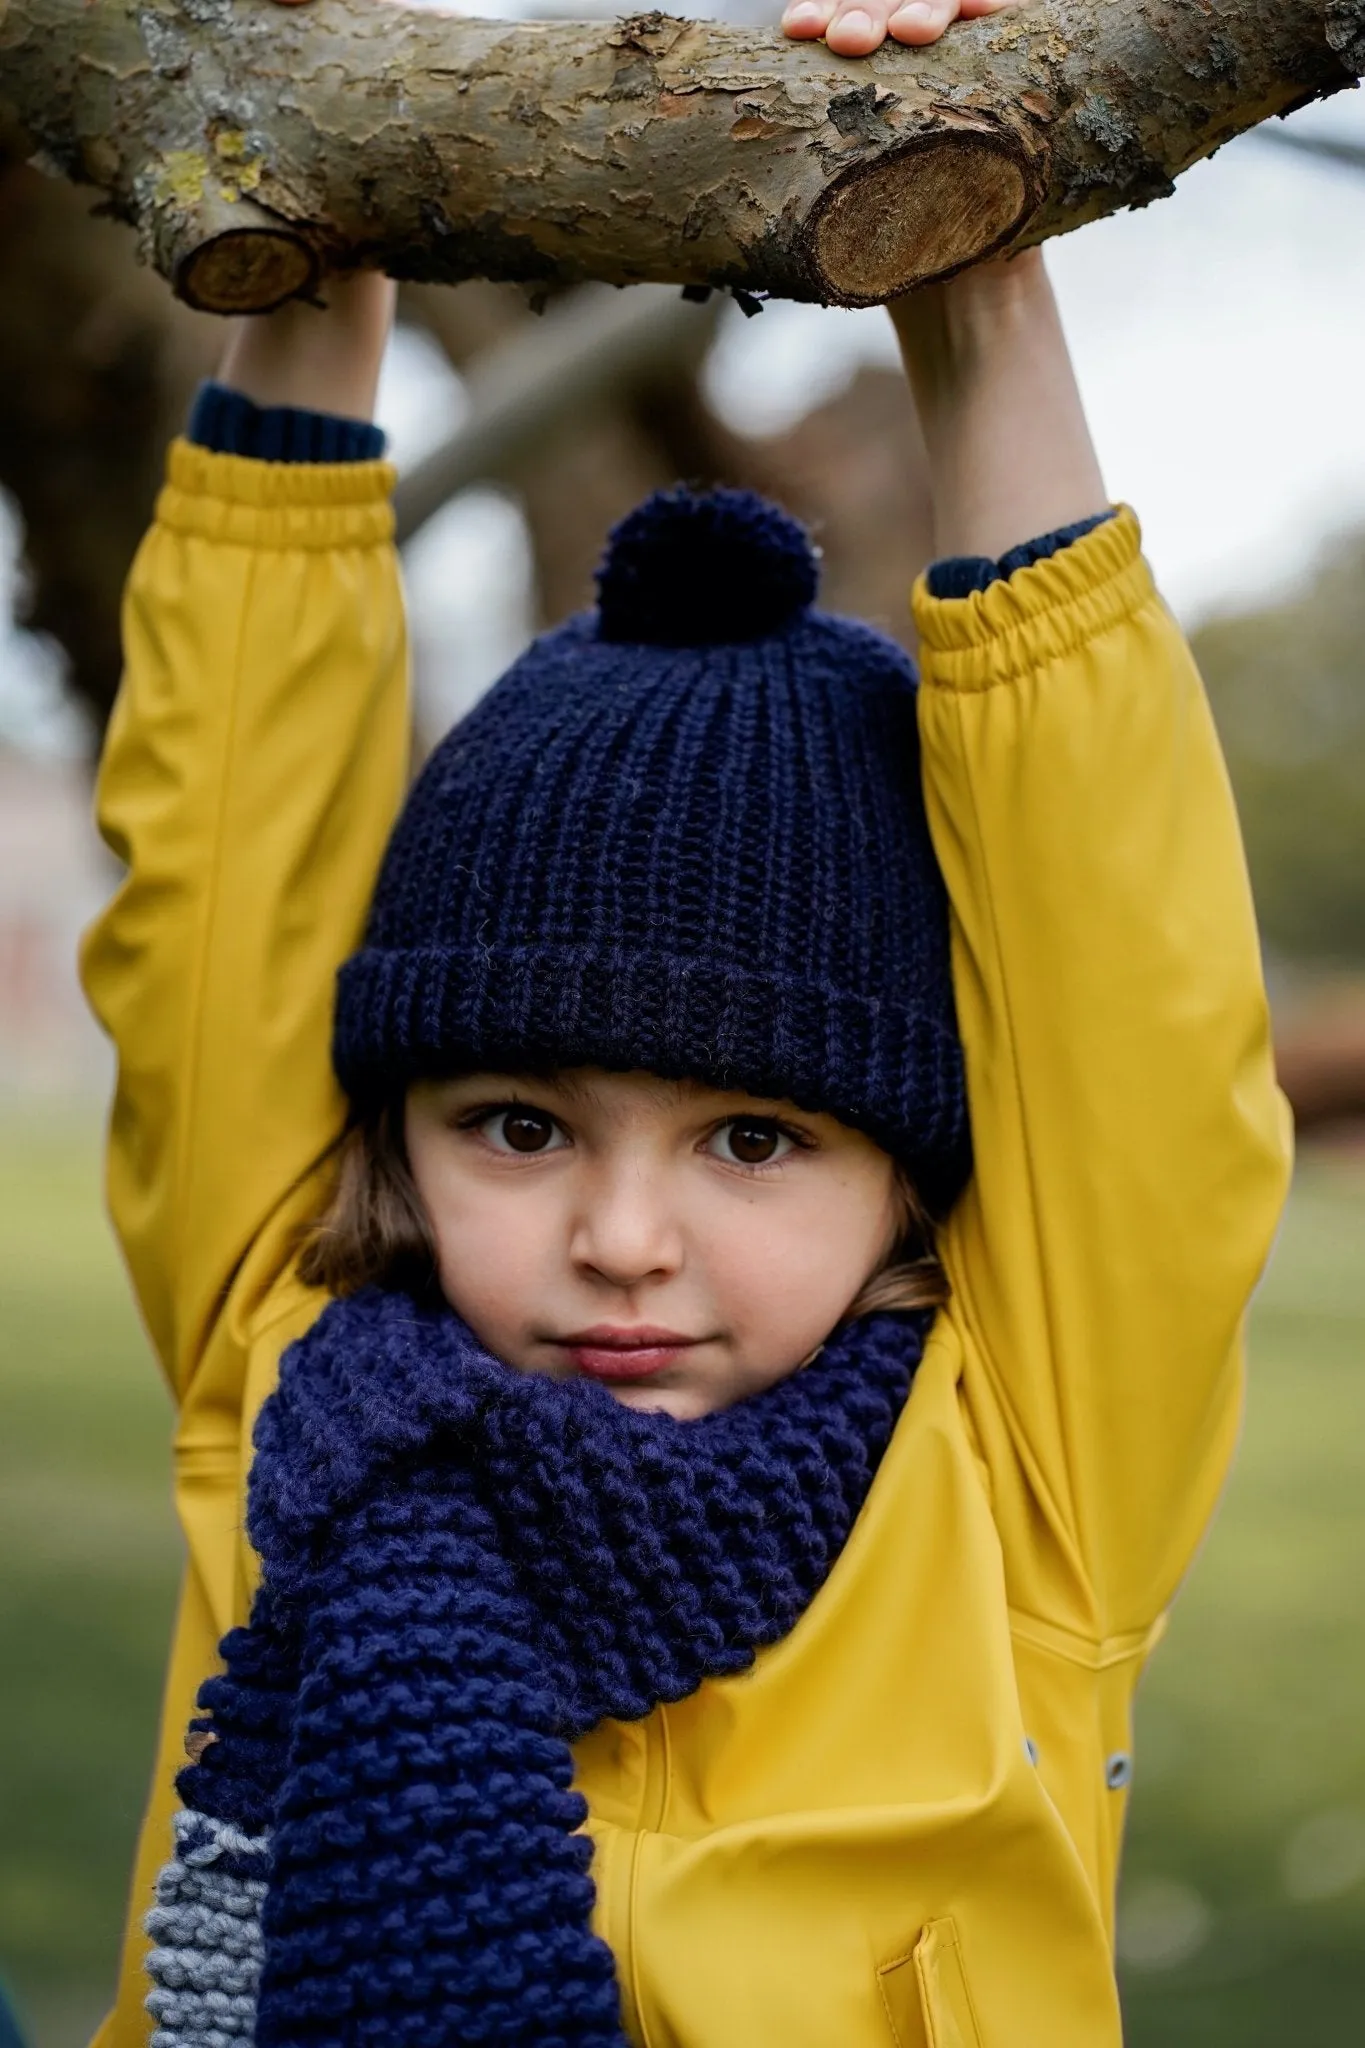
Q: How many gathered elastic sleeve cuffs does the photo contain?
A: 2